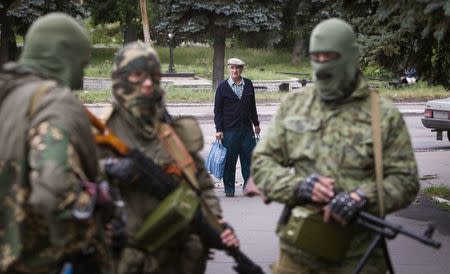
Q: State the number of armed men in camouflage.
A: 3